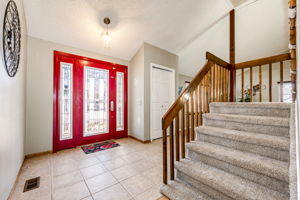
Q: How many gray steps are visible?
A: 6